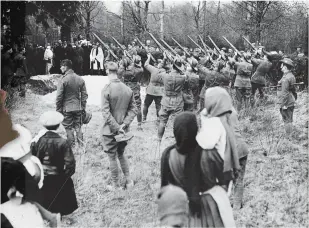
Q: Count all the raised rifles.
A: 11